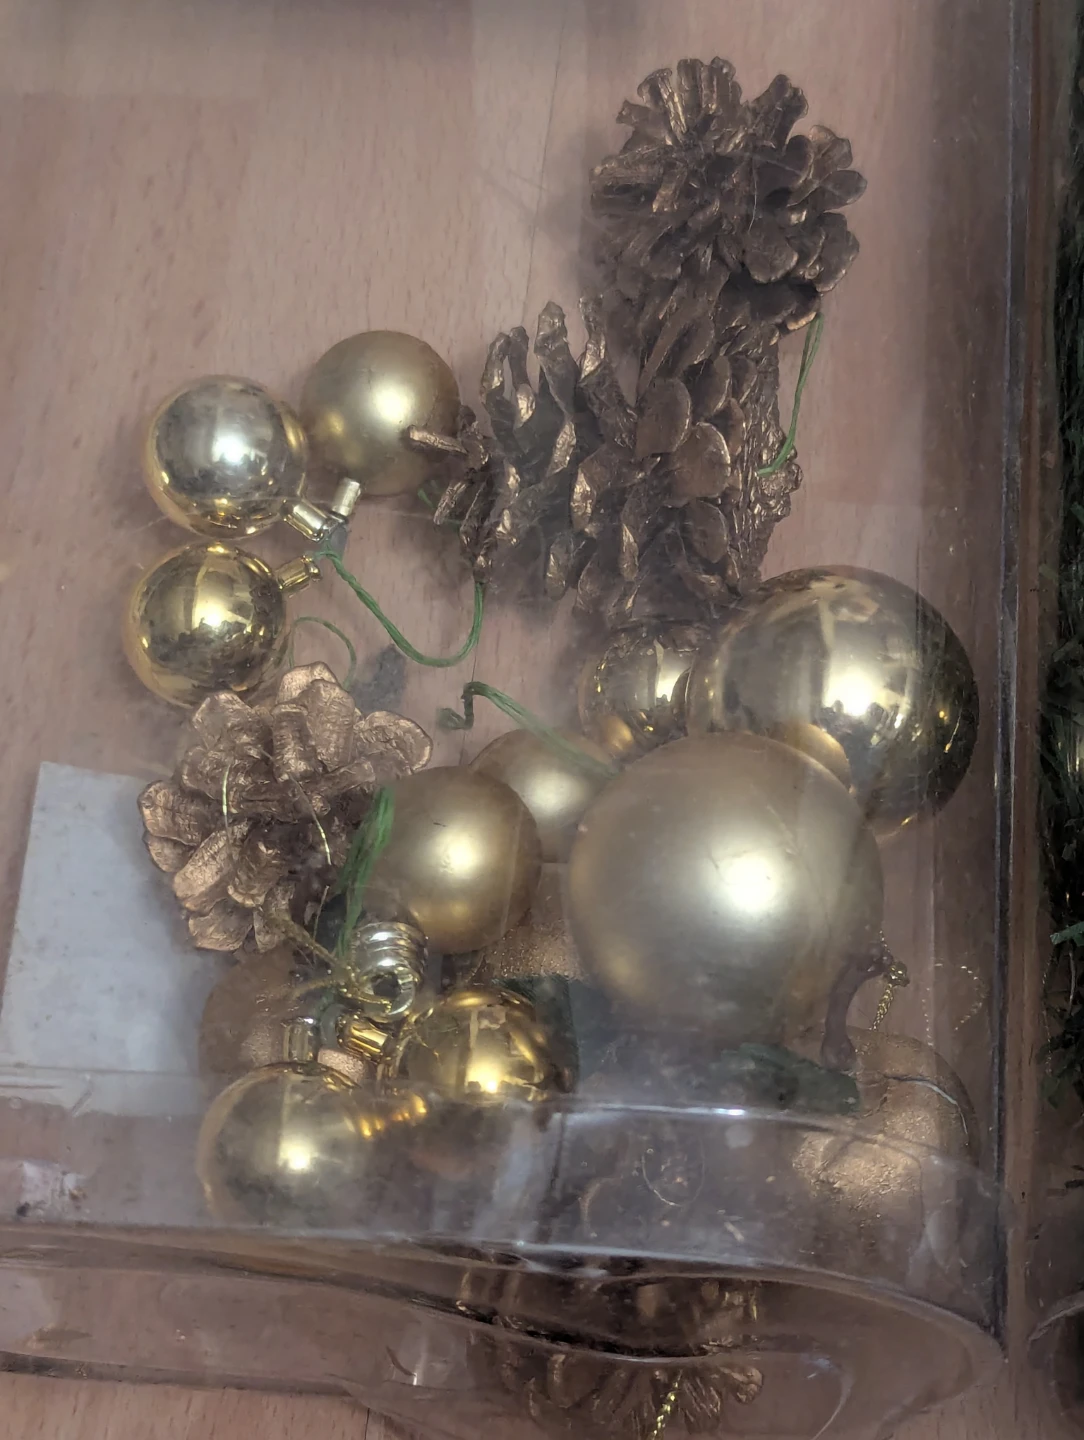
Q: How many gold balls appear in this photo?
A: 10